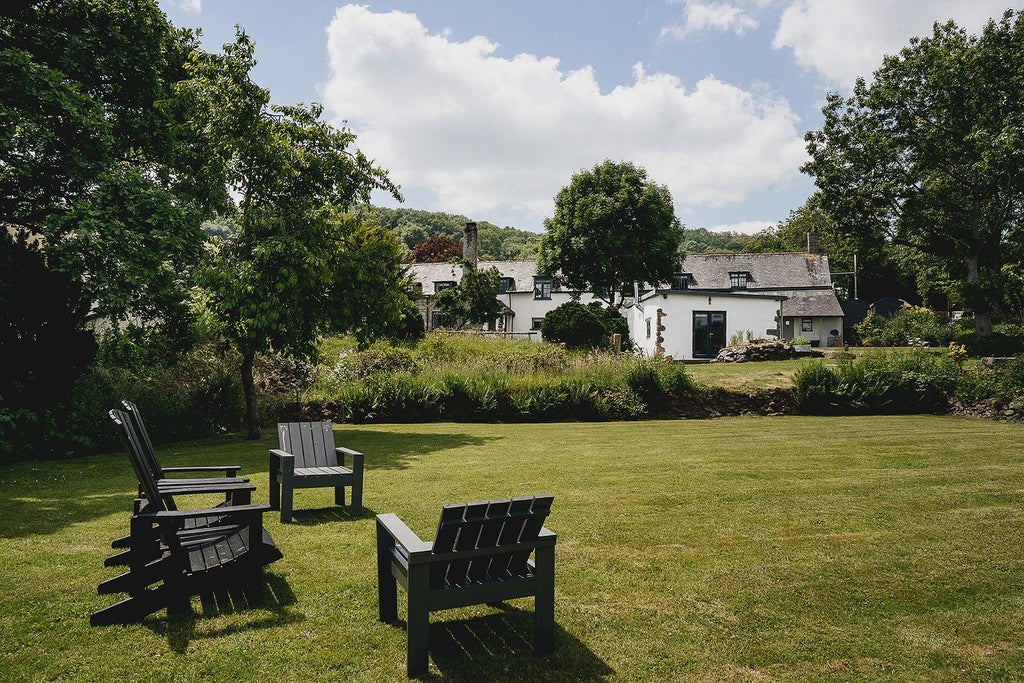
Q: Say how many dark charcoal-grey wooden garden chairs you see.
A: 4